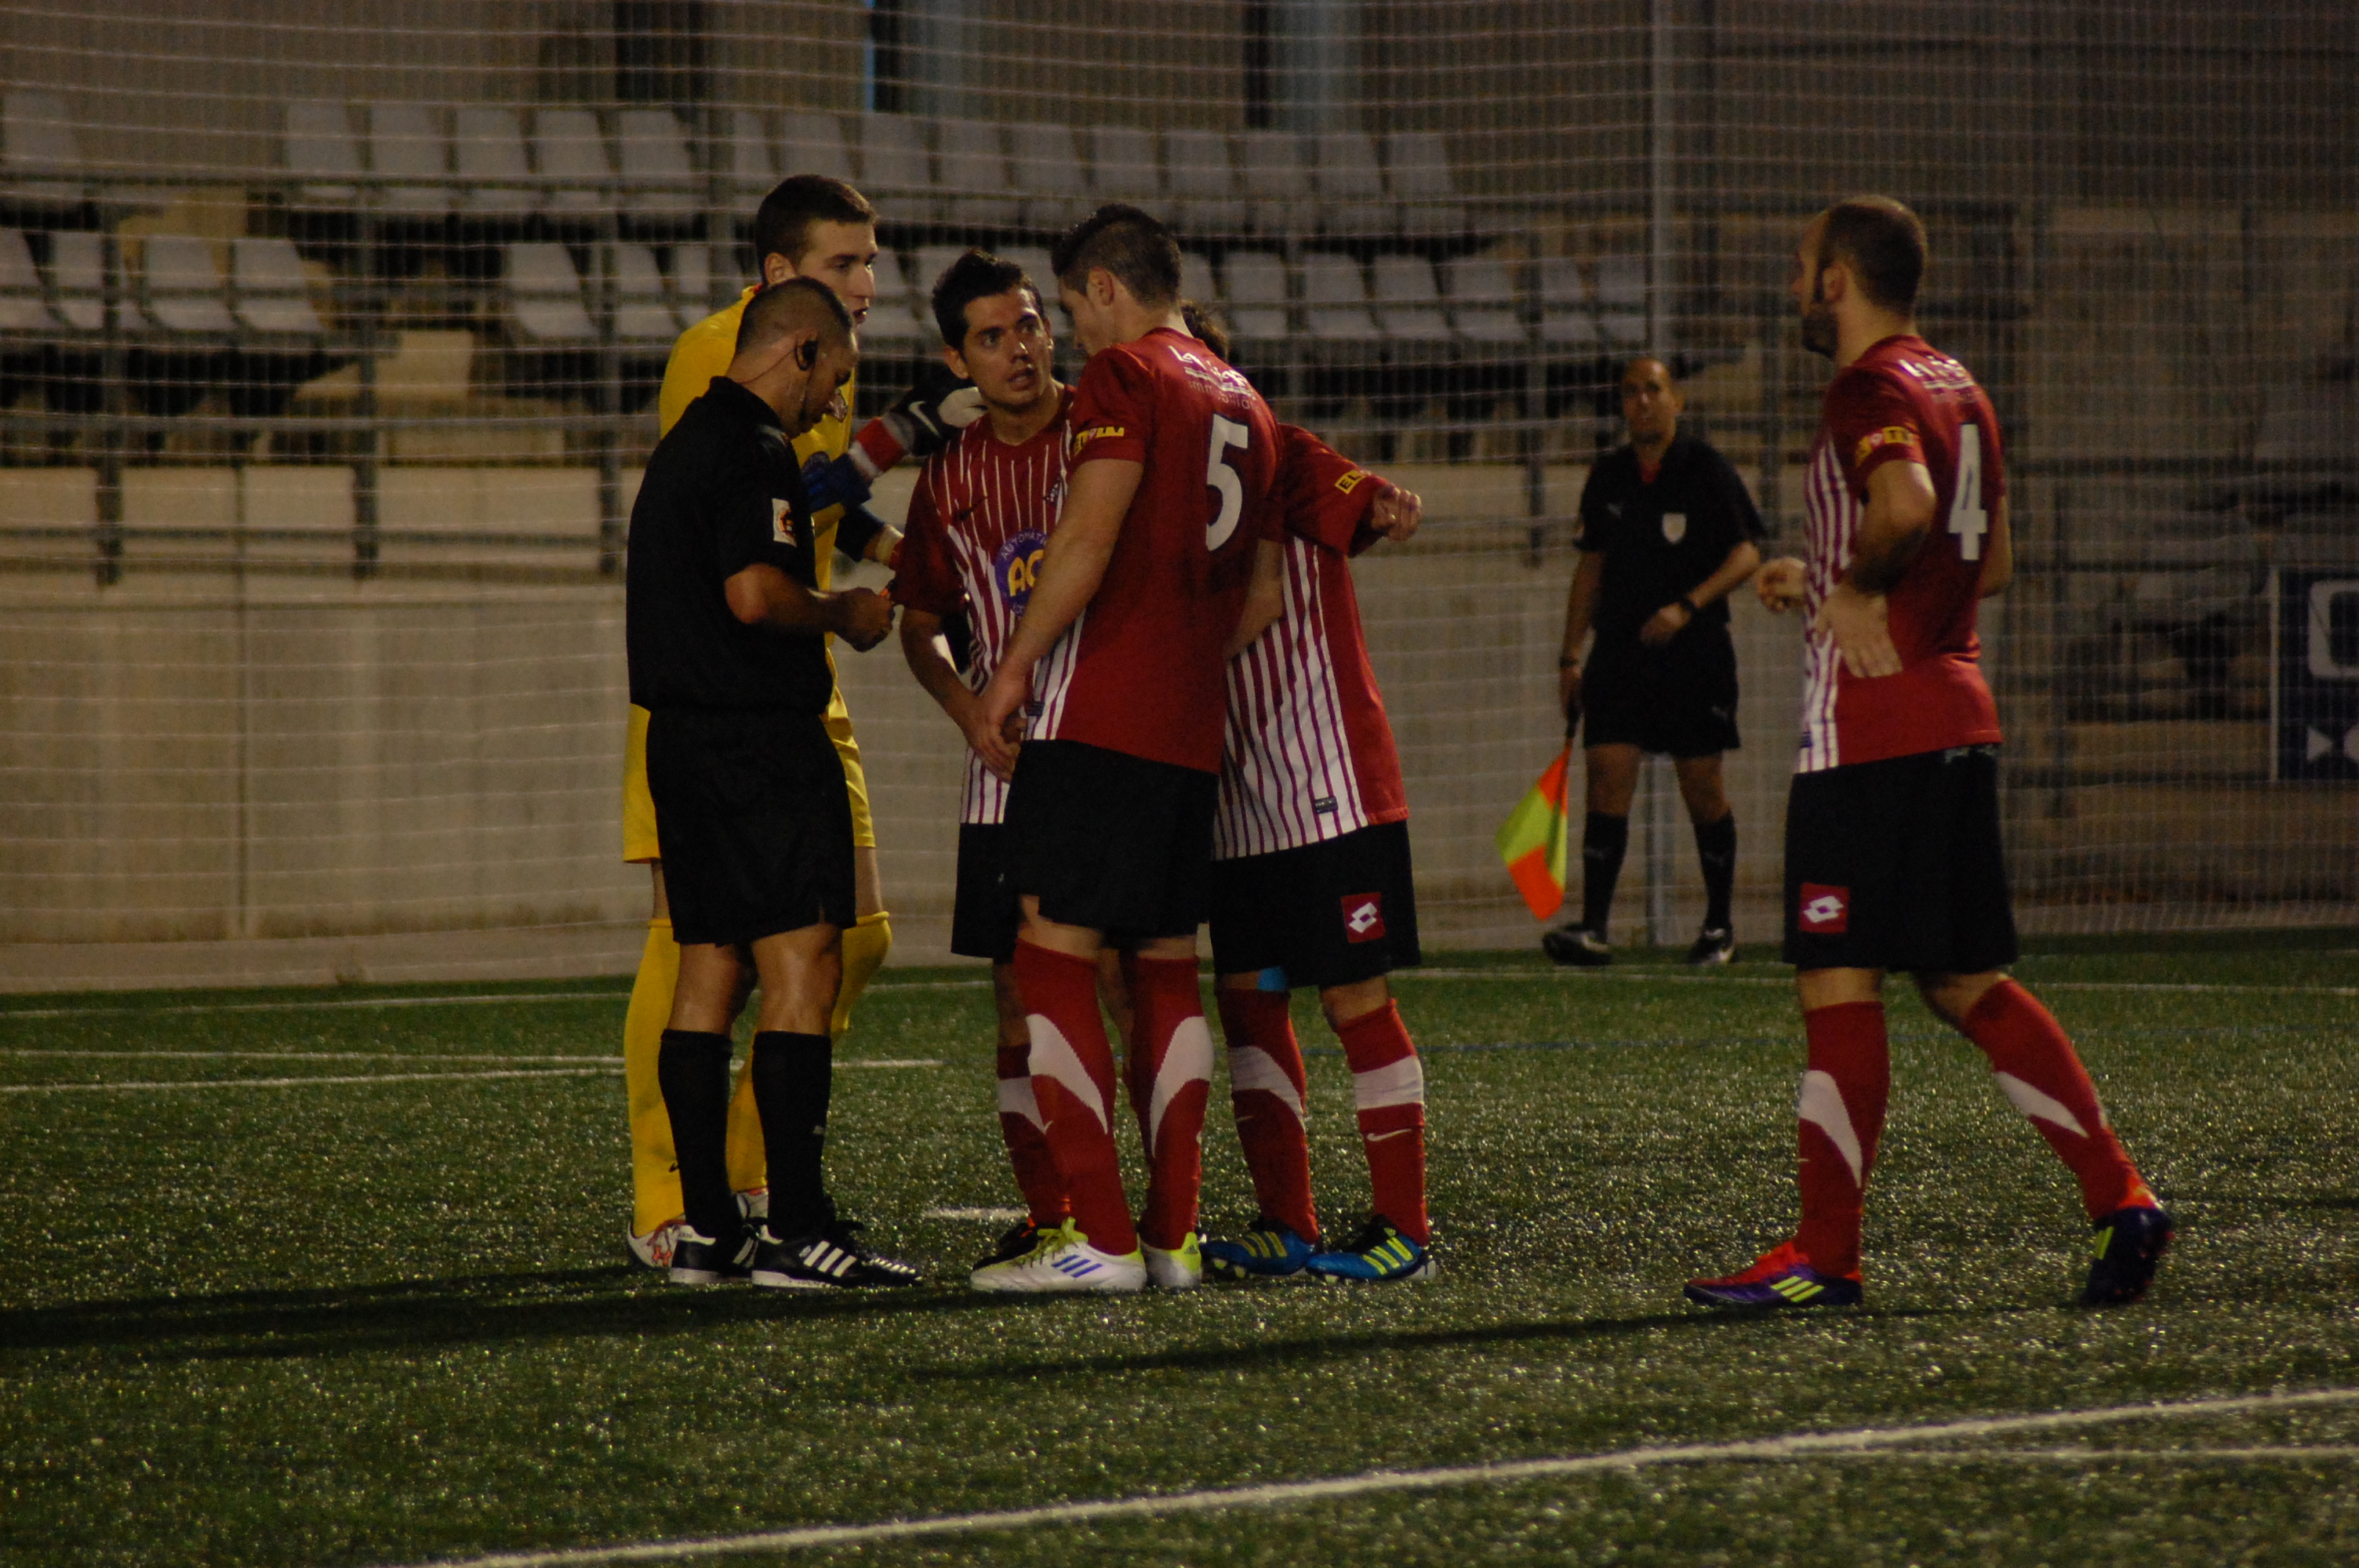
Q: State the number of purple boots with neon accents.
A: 2